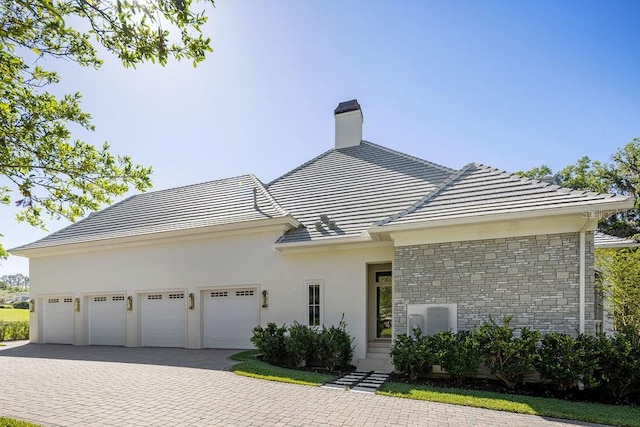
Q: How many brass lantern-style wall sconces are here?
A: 5